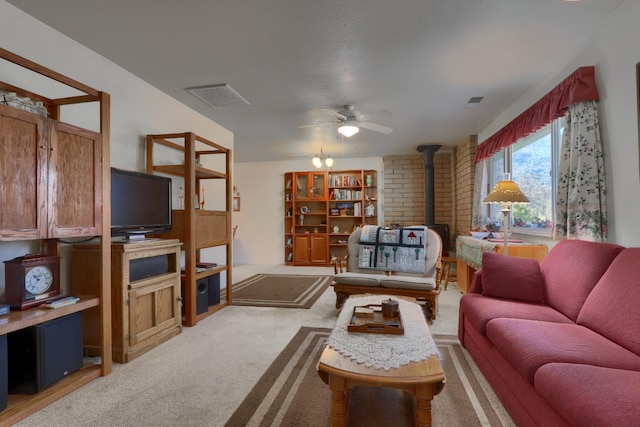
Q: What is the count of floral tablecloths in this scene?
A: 1